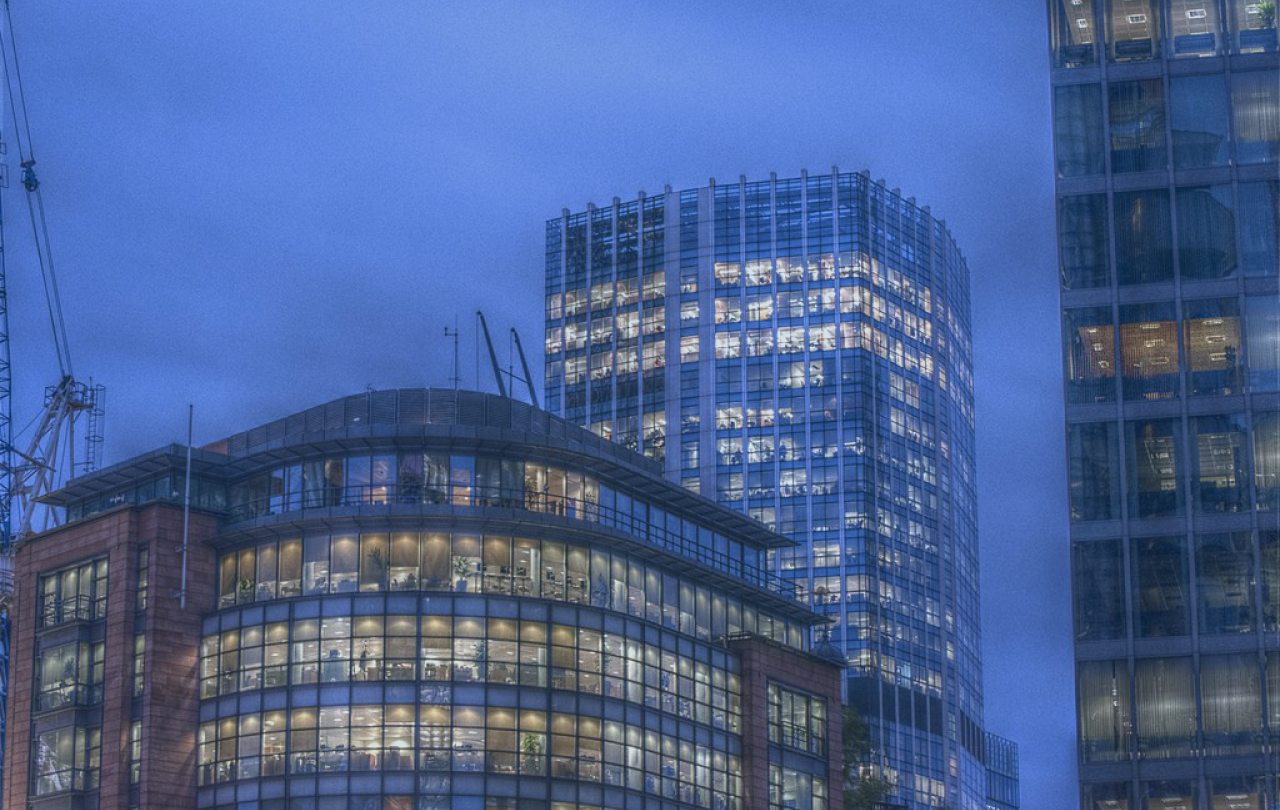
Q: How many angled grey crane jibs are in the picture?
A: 2